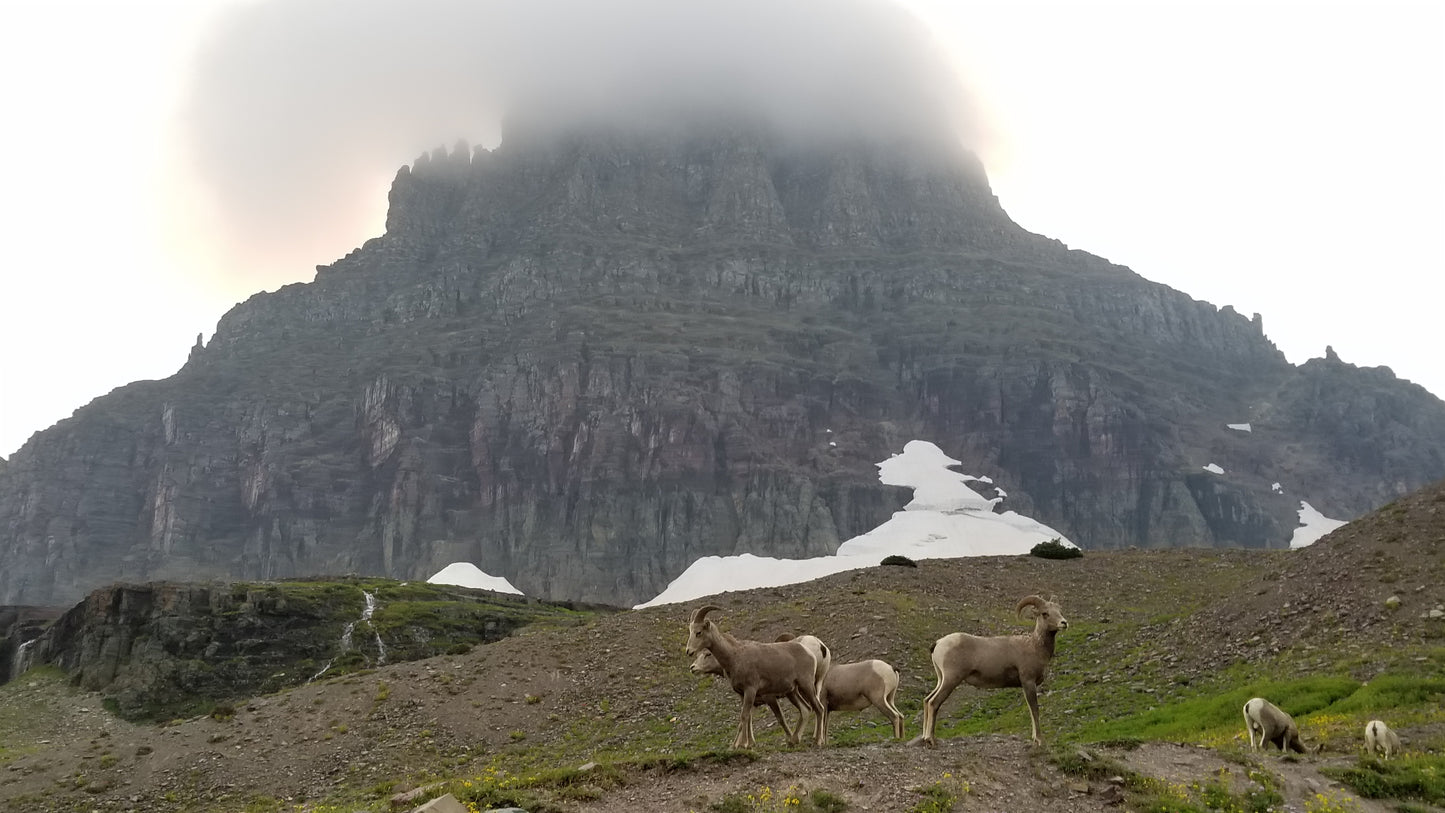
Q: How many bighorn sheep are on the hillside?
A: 6